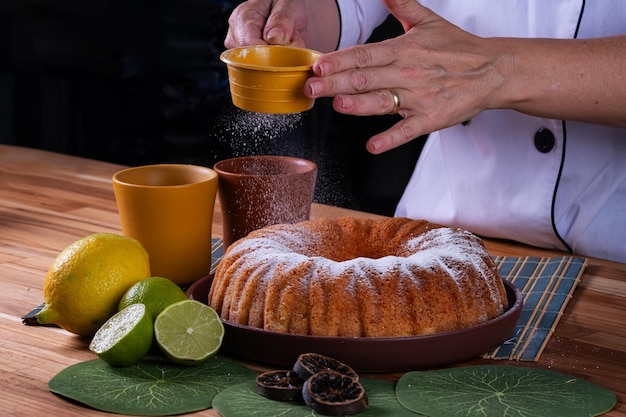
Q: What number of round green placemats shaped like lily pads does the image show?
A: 3